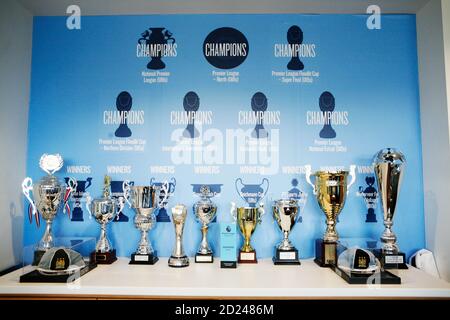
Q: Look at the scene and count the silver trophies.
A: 7